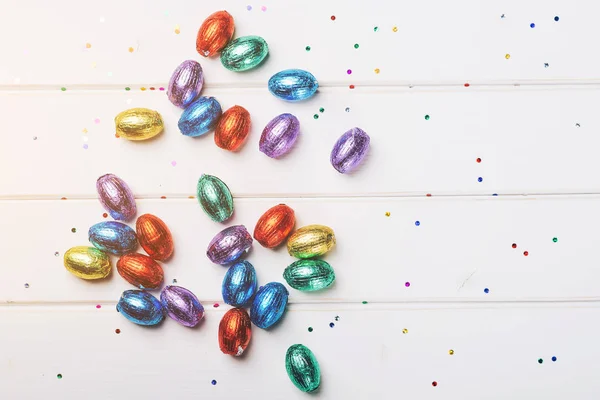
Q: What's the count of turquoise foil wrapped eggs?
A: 4